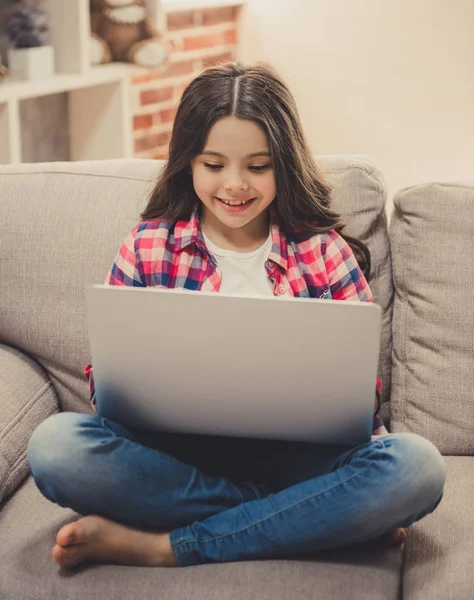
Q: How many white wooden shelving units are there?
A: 1